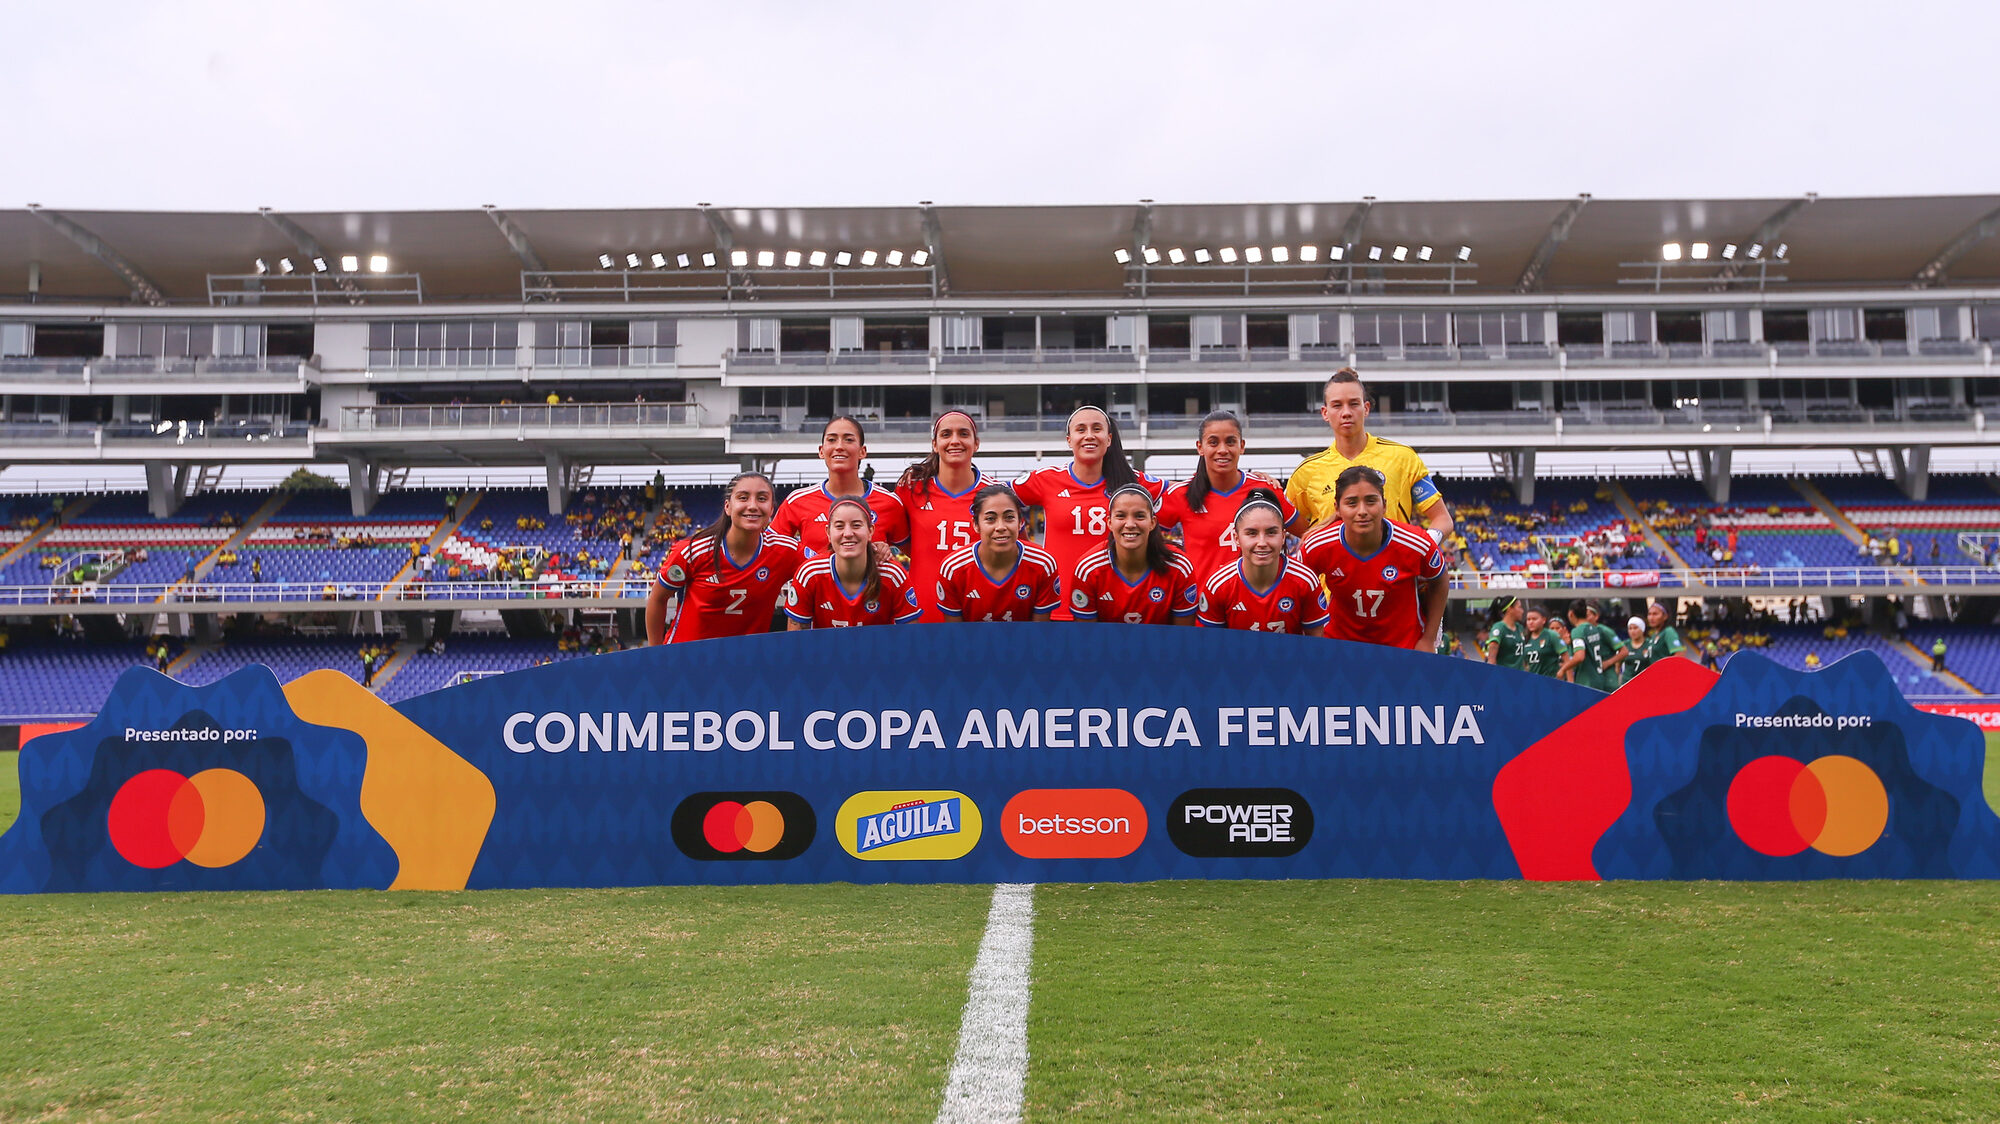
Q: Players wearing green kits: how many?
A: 7